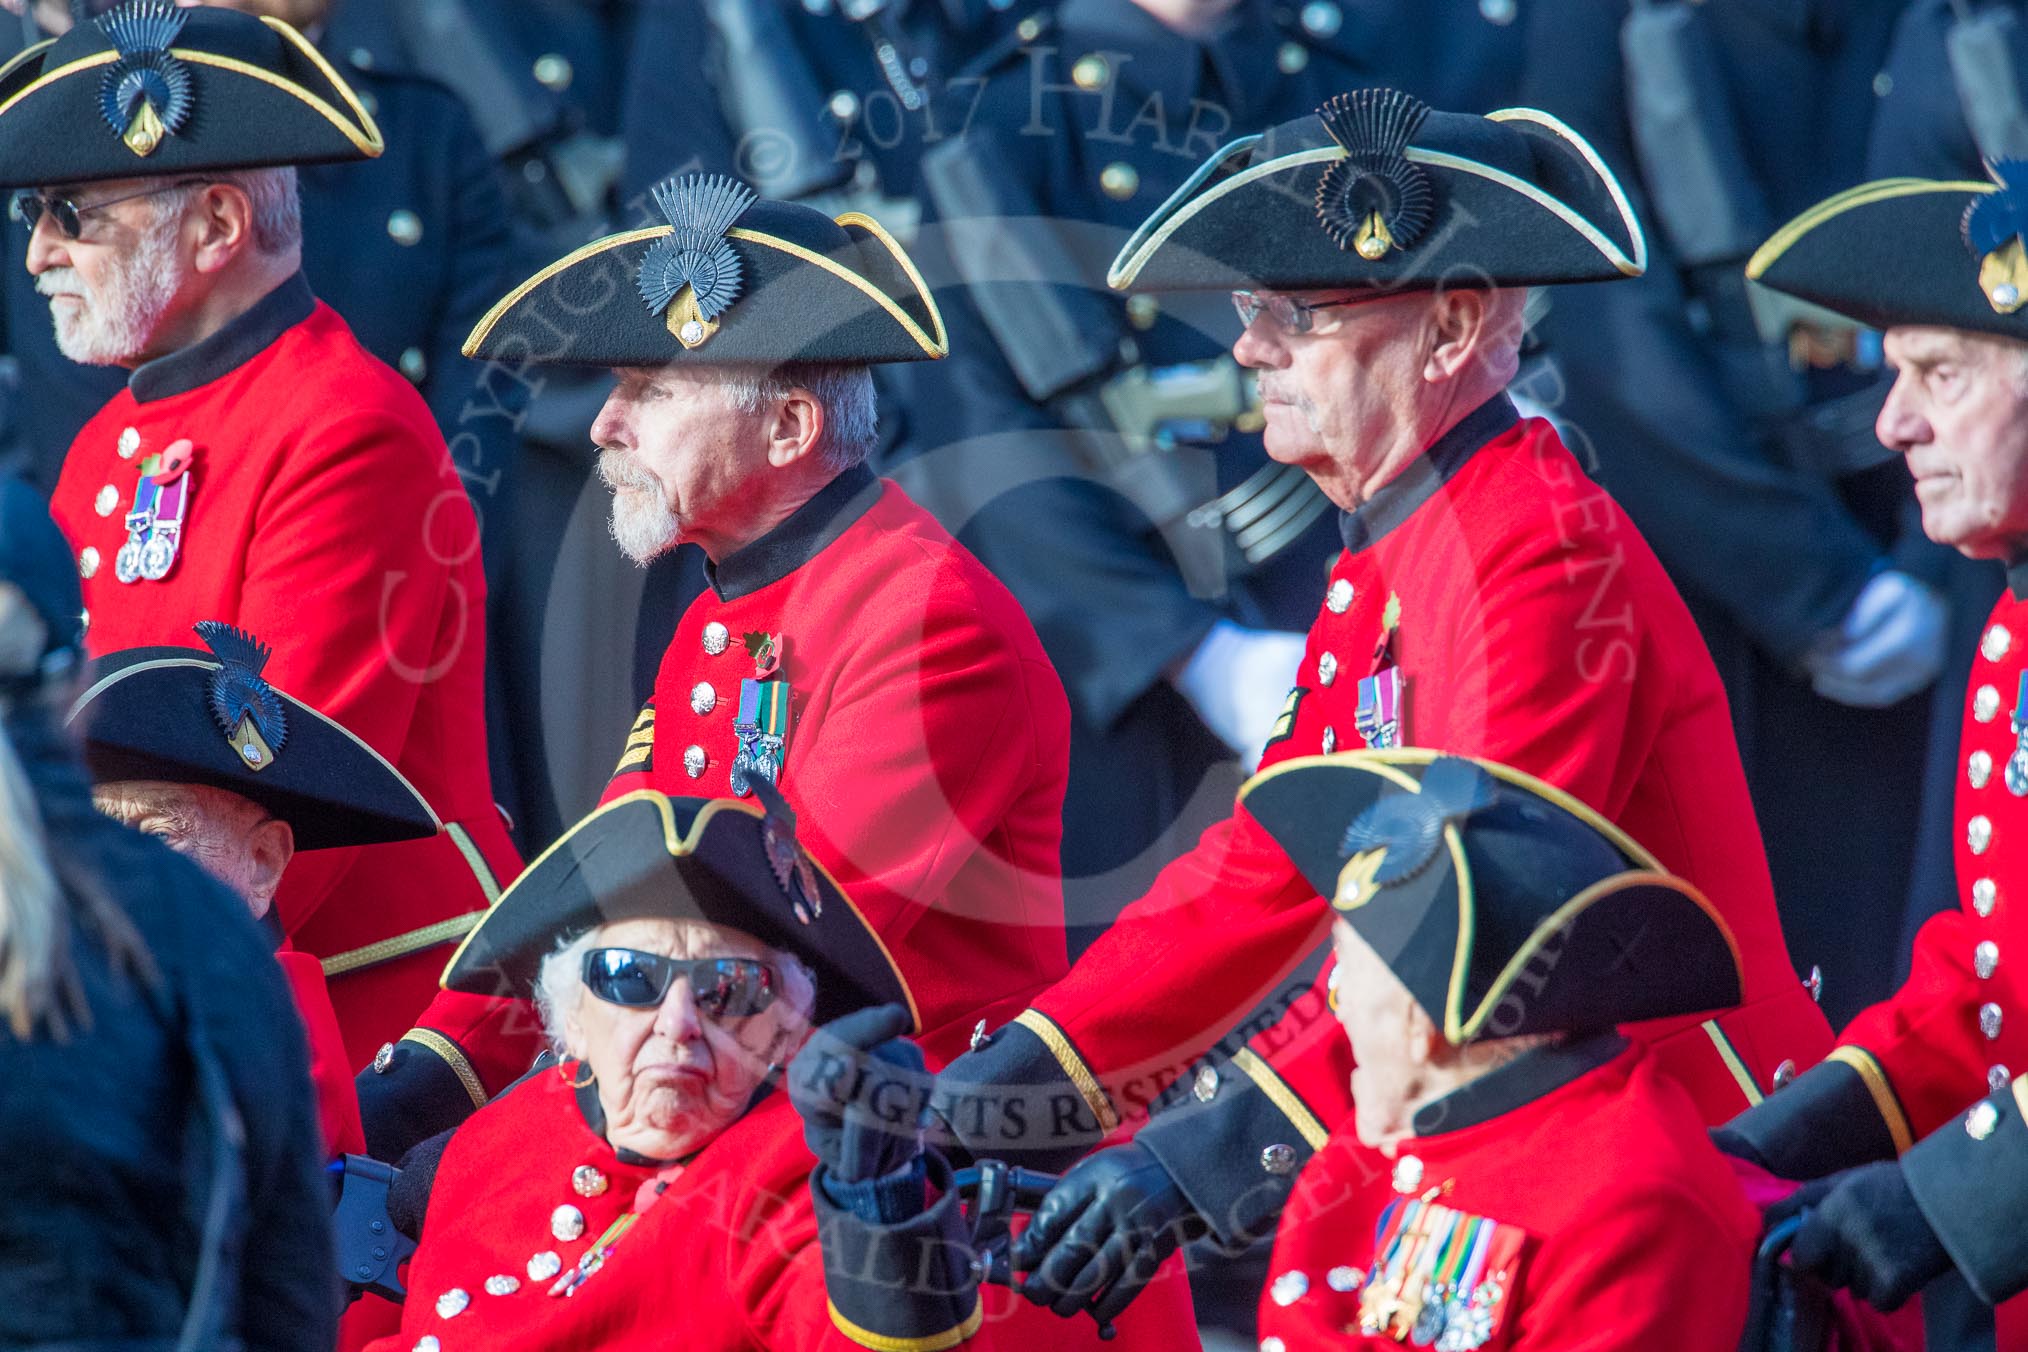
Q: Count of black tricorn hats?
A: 7